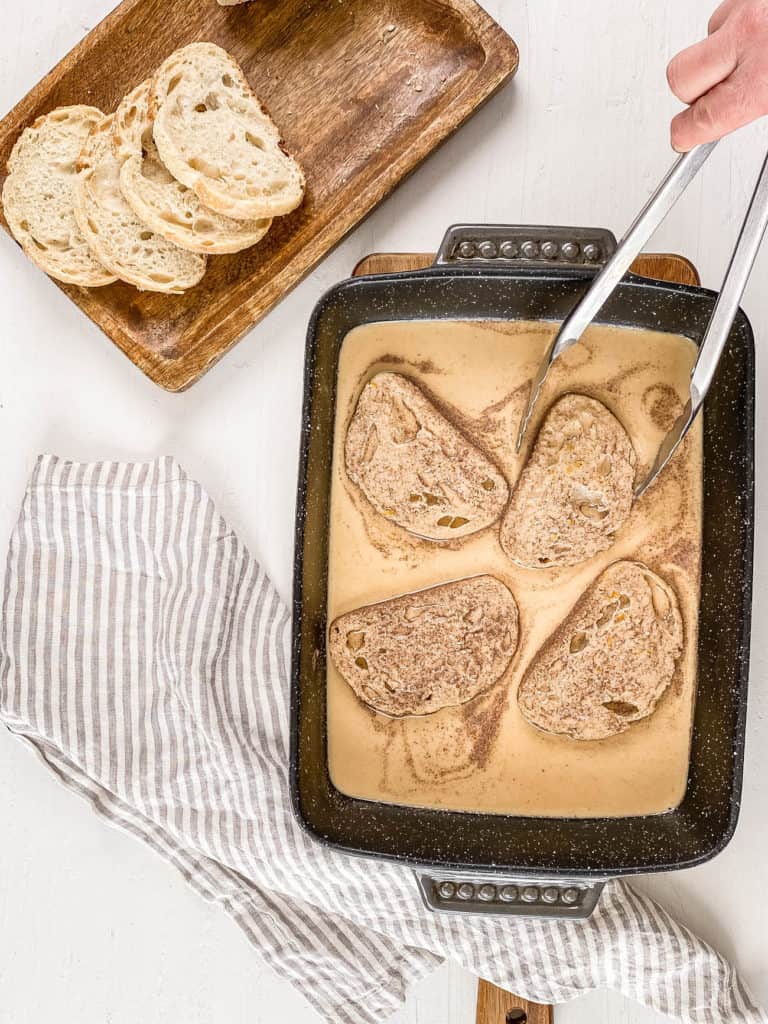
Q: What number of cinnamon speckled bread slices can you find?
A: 4